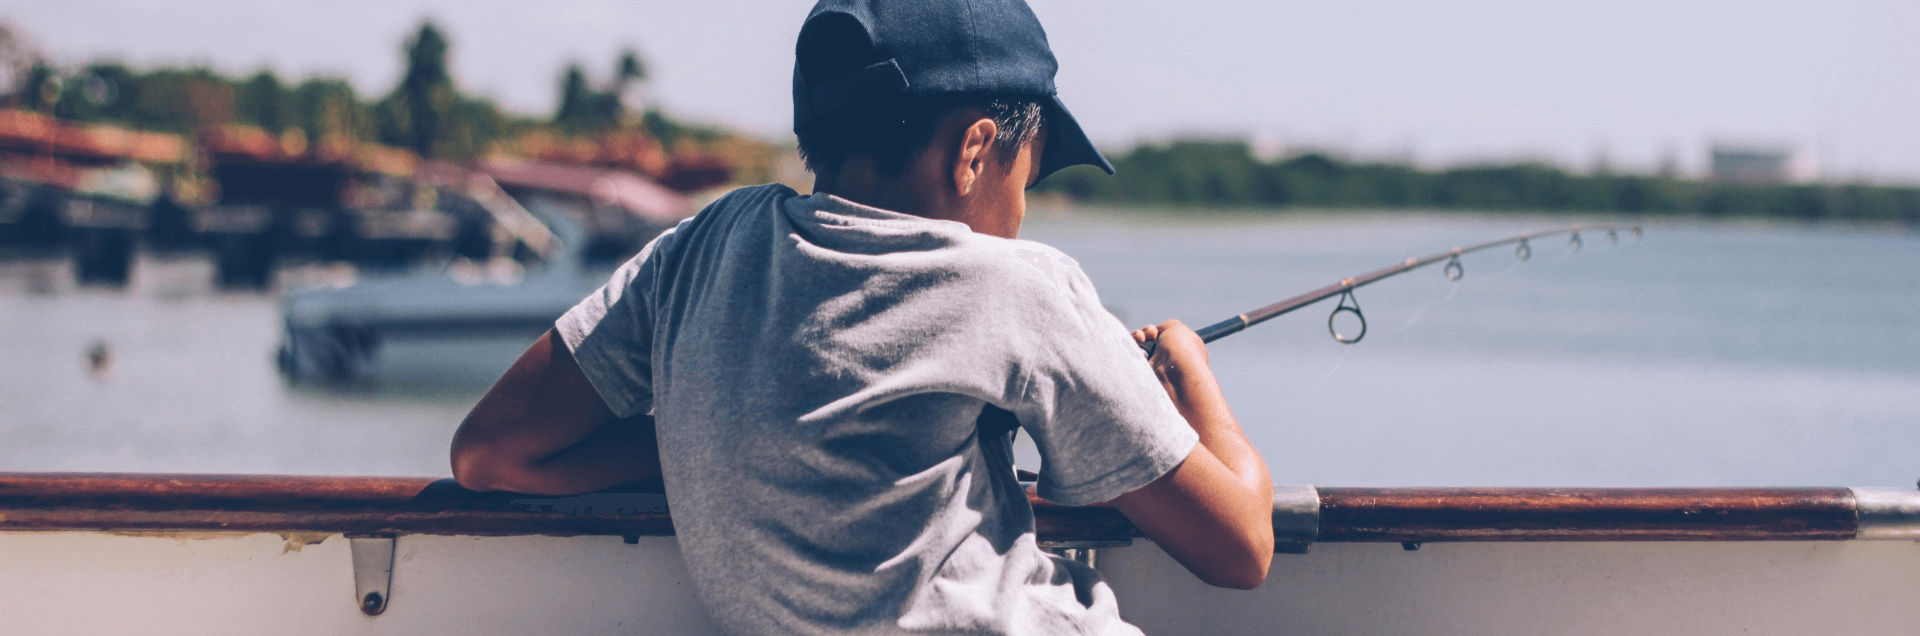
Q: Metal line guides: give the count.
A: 6